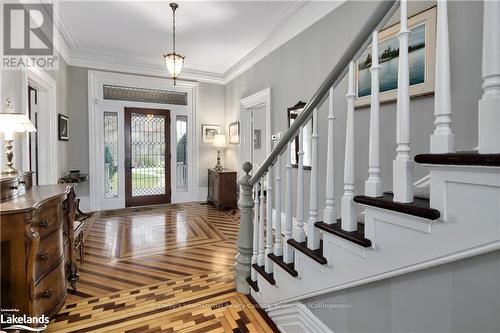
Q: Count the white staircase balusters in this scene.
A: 13